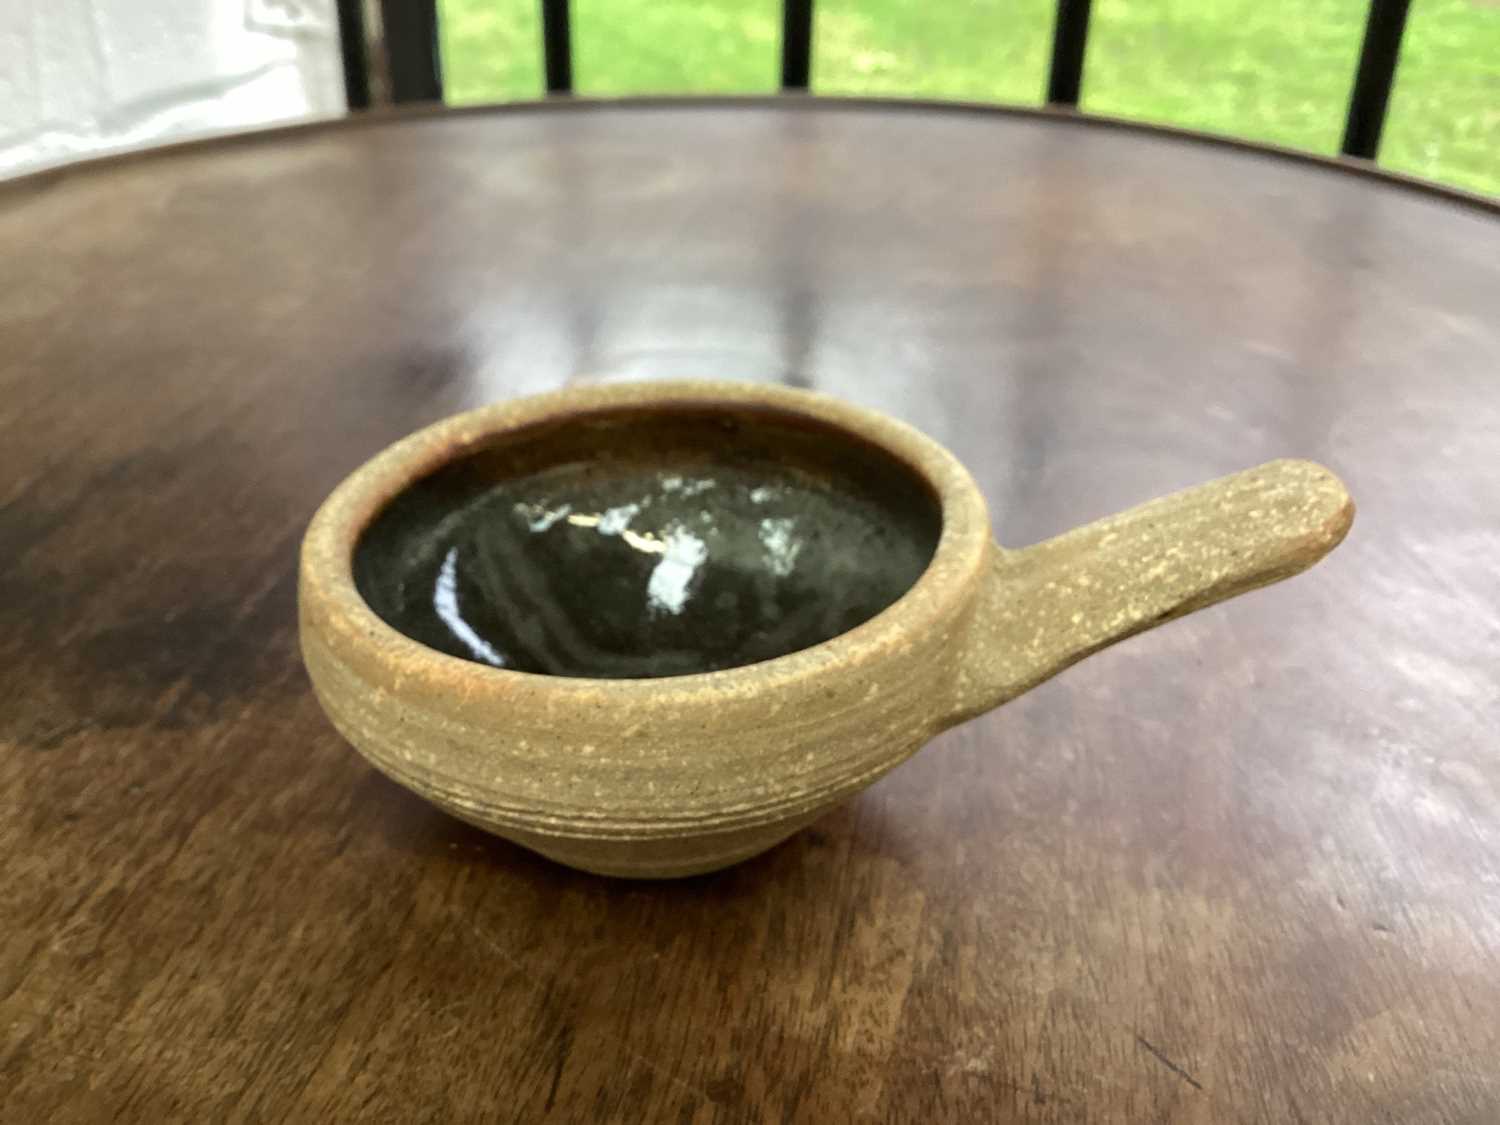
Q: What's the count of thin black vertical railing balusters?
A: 4